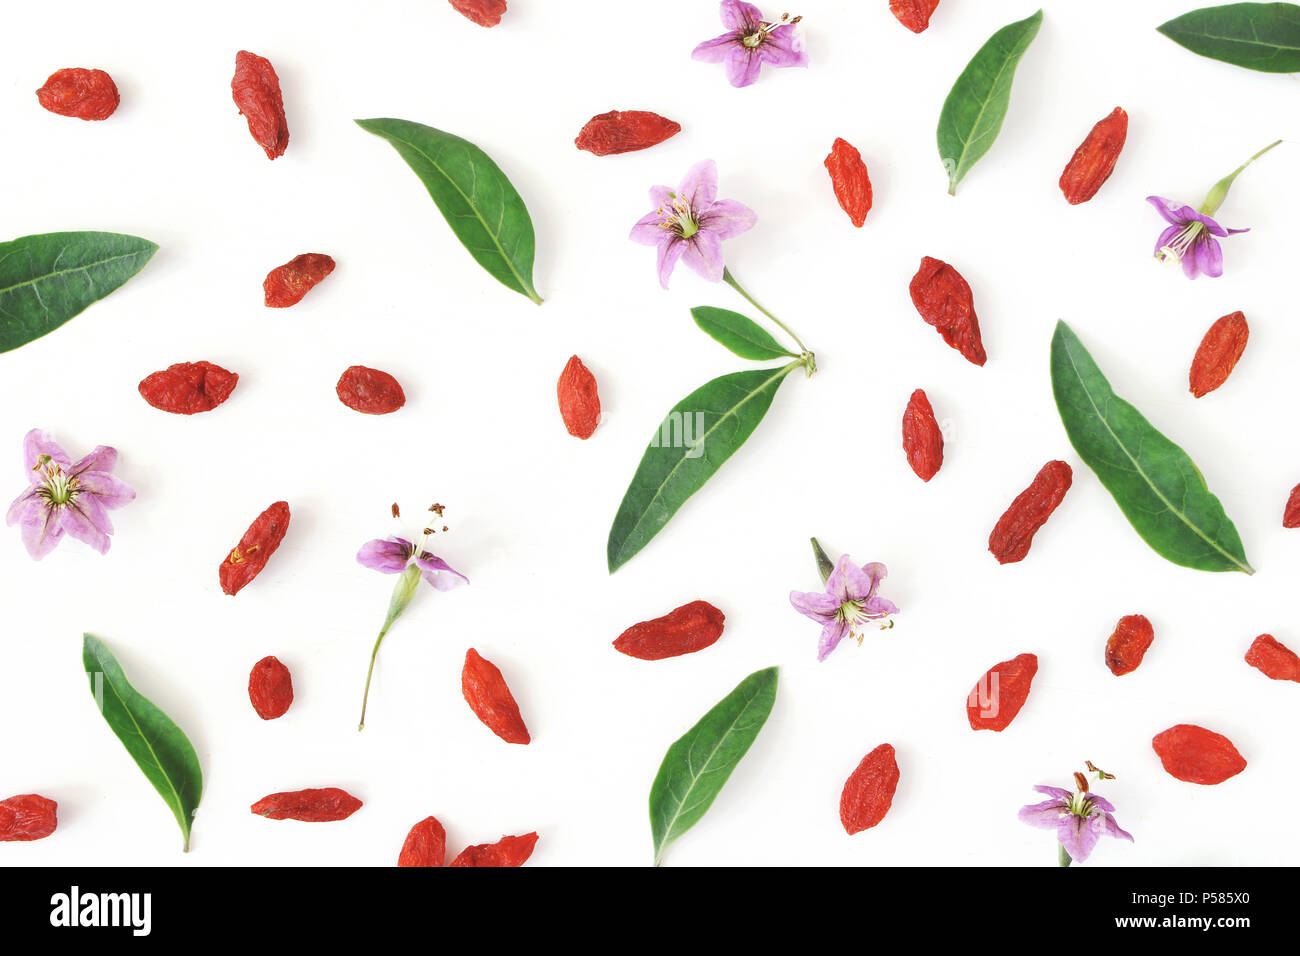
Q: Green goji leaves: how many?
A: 9